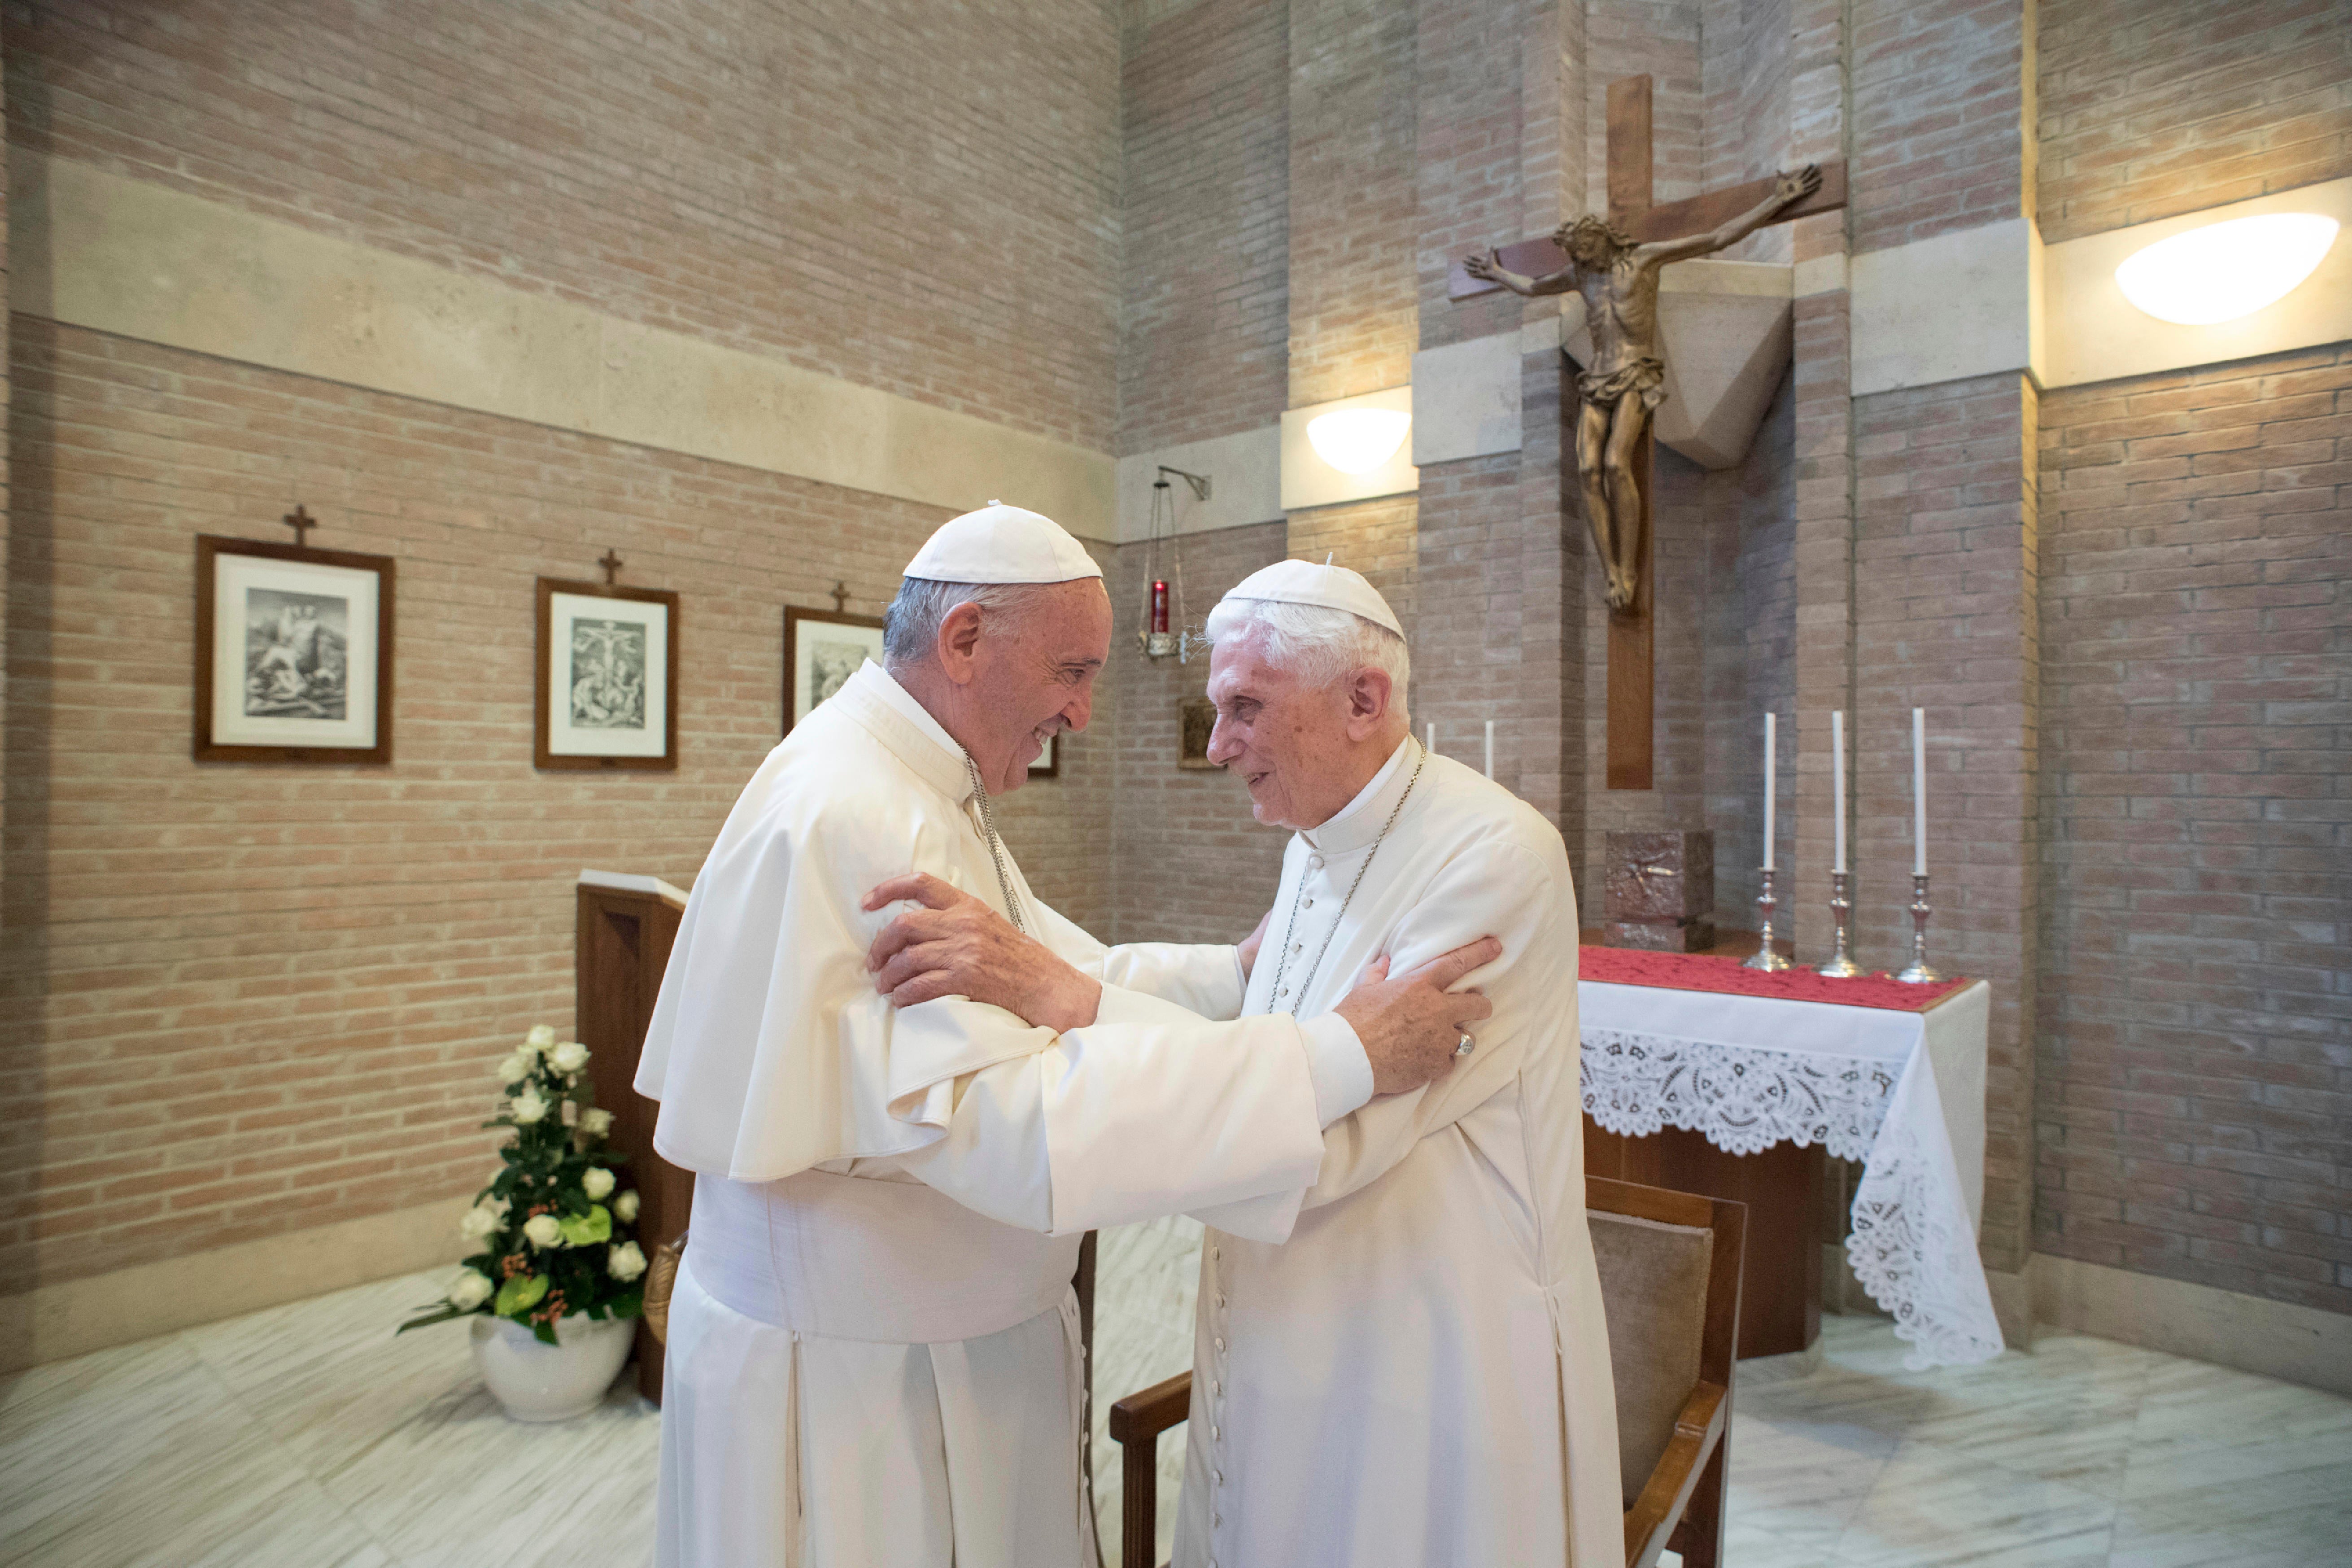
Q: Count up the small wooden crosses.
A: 3